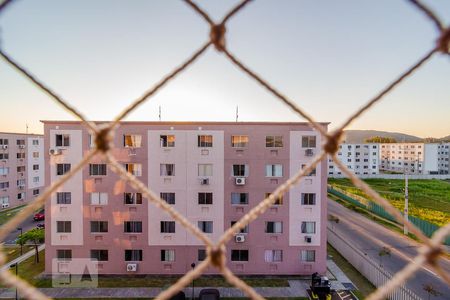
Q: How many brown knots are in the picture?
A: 6